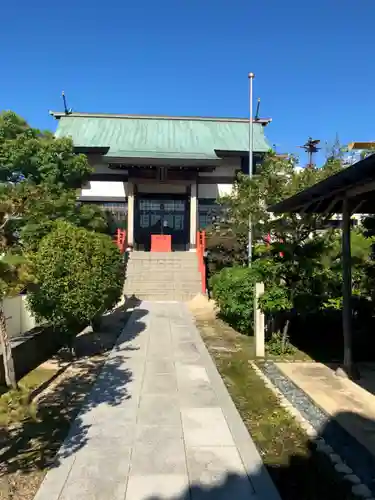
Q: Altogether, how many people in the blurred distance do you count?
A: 0